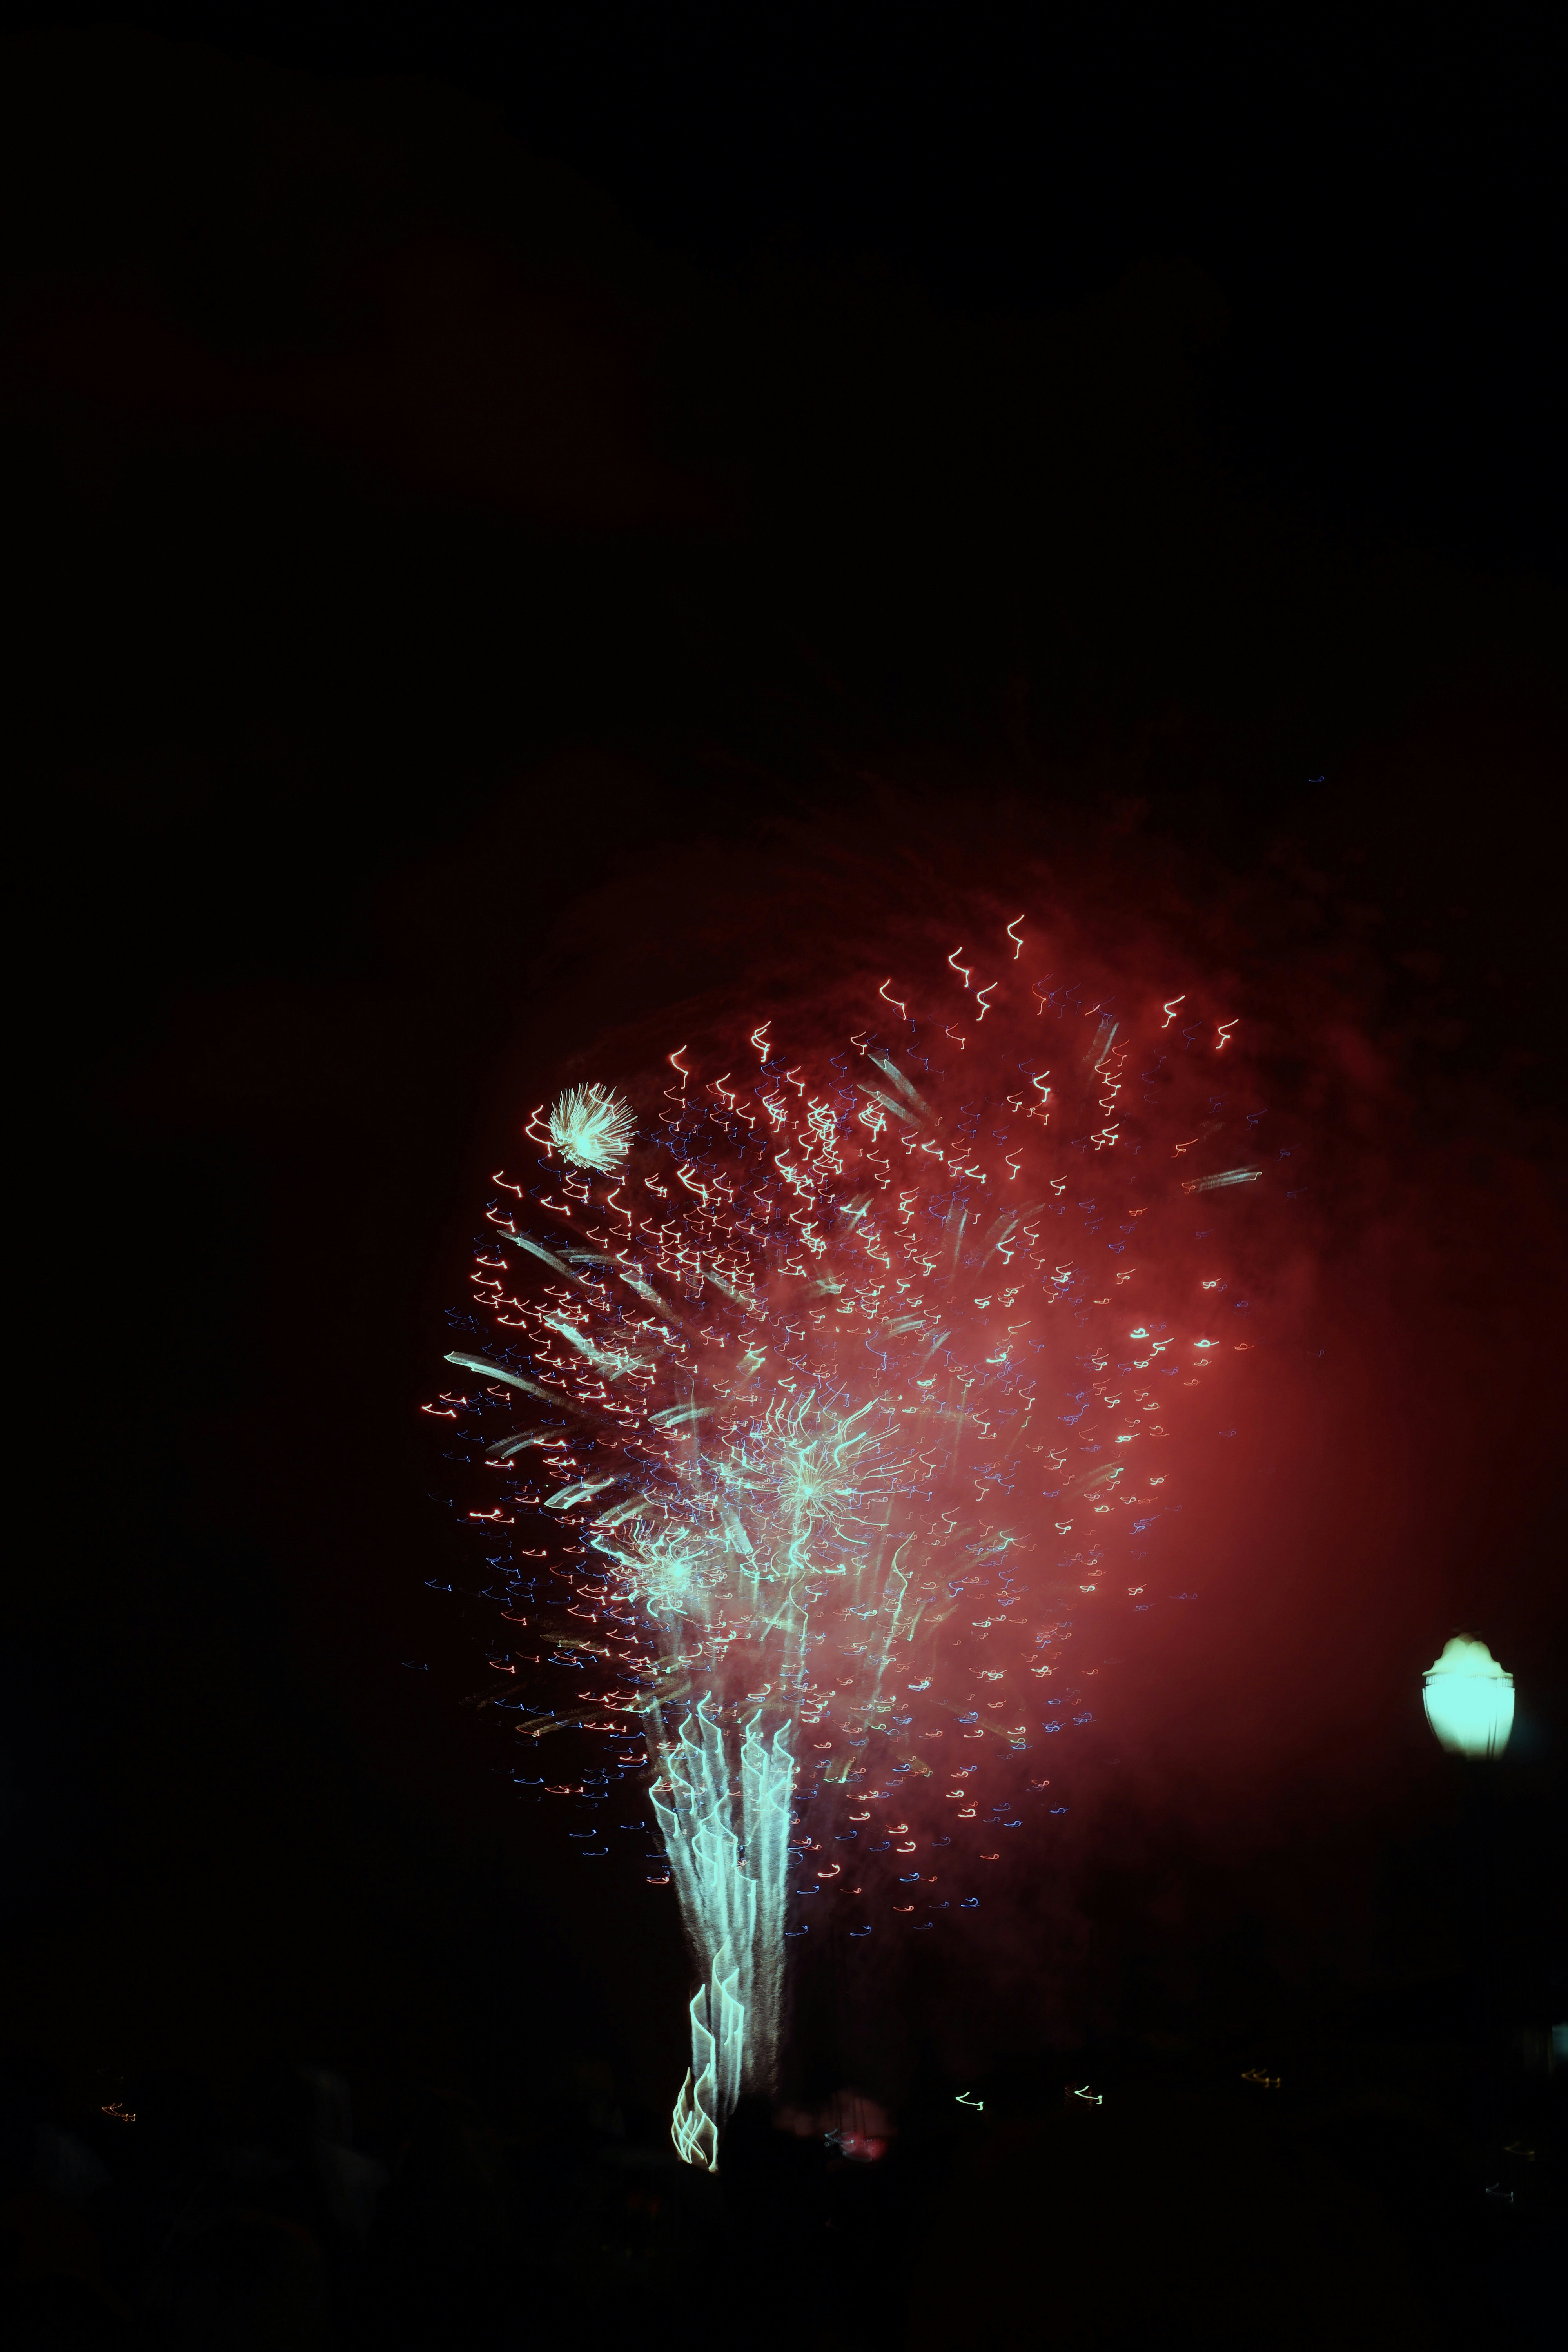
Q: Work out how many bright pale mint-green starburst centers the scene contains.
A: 3